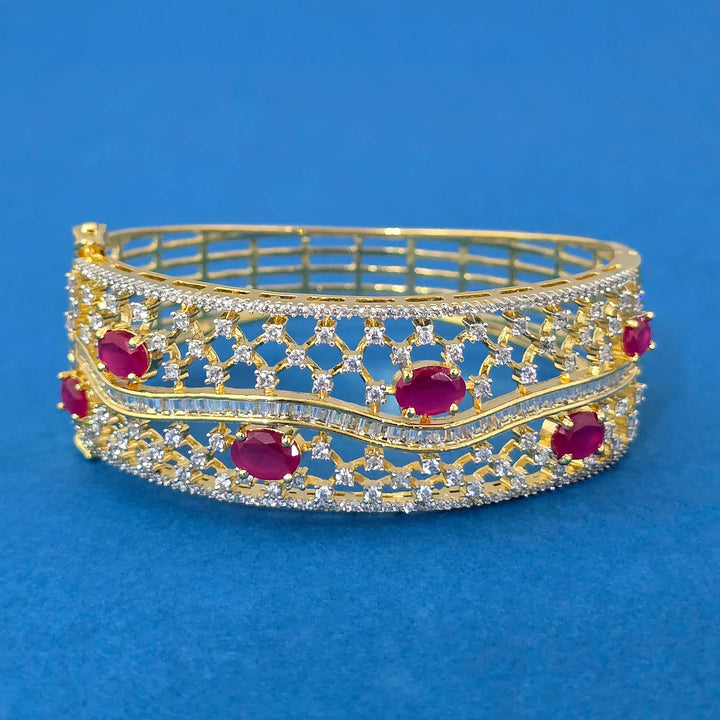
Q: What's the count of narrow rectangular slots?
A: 13